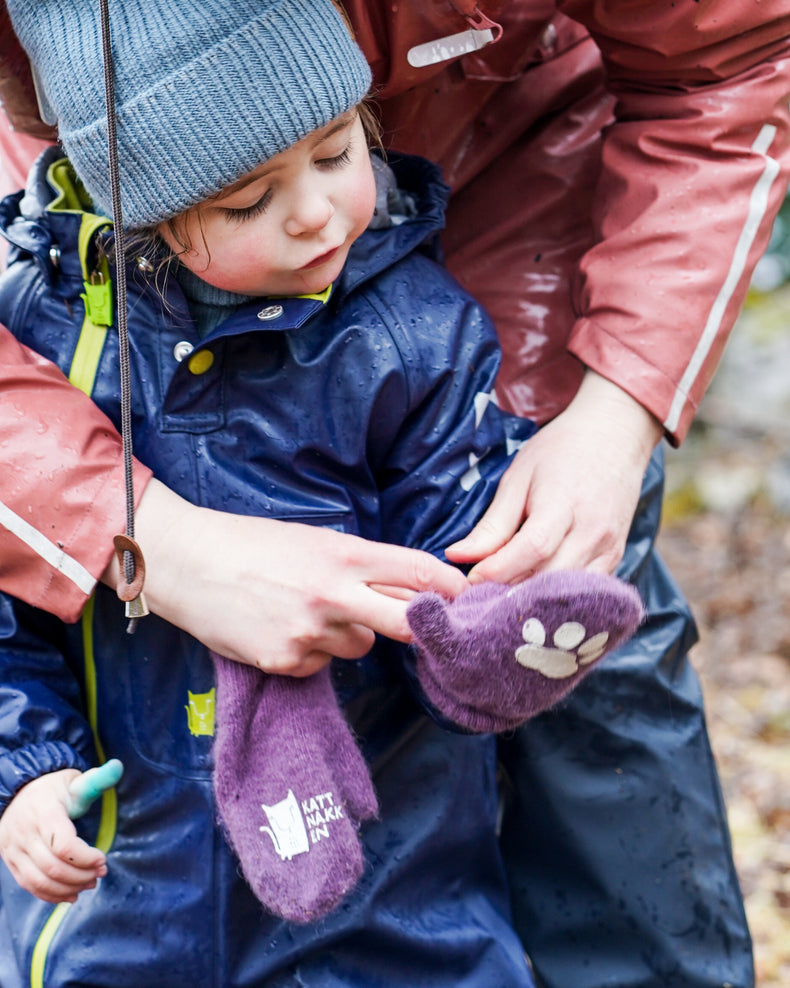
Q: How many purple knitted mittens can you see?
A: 2